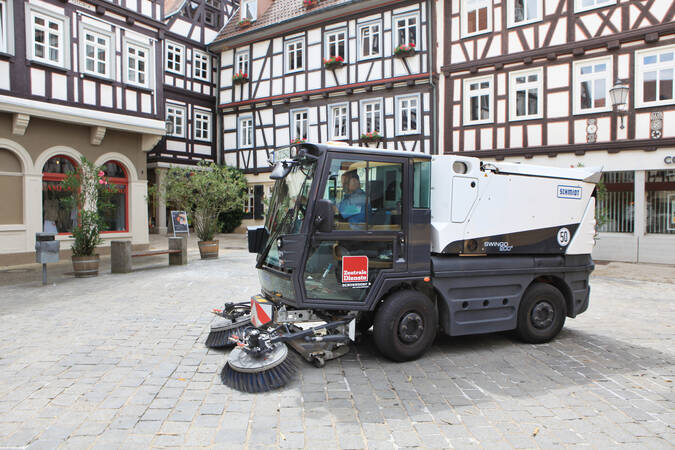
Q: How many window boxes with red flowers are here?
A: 7